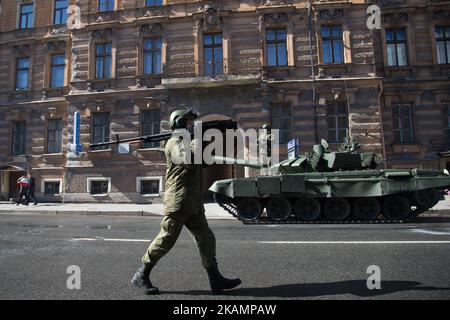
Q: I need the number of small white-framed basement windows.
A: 3